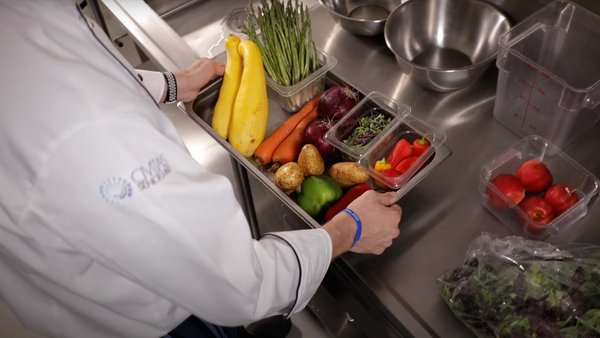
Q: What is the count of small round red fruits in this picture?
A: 4